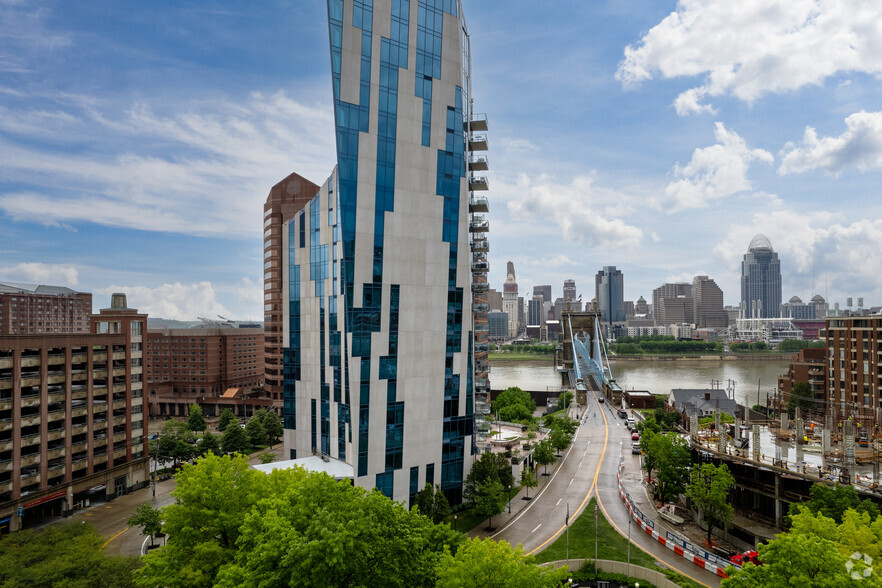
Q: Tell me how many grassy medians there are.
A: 1